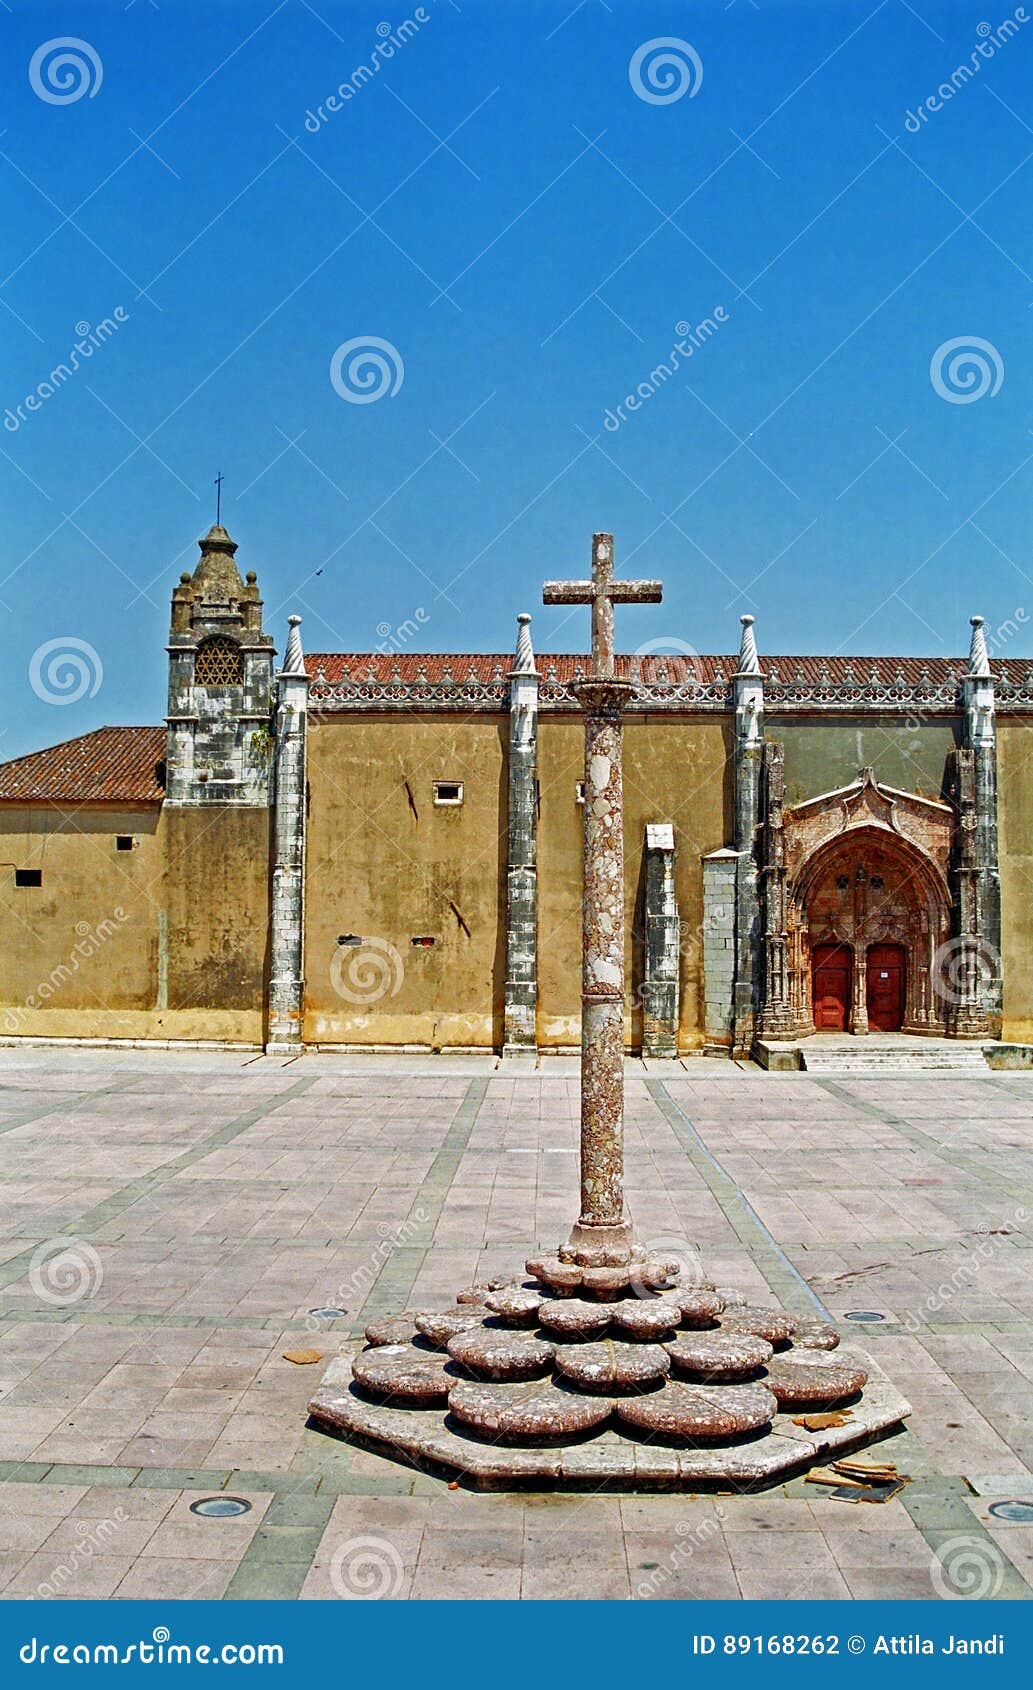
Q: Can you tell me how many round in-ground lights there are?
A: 4